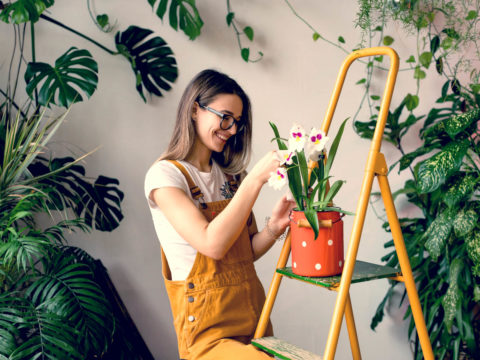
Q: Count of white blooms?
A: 4